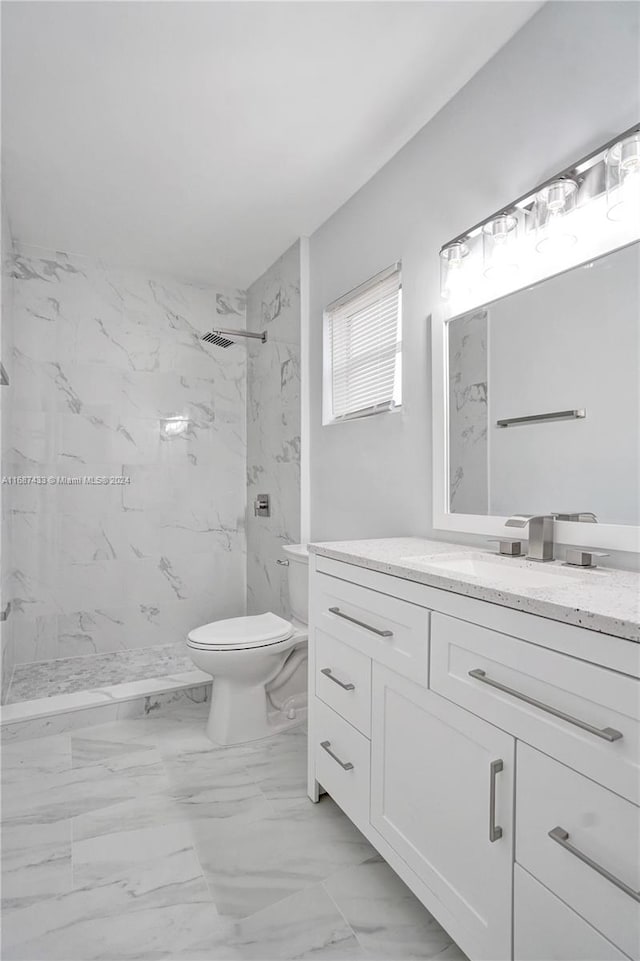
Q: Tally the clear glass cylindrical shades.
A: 4